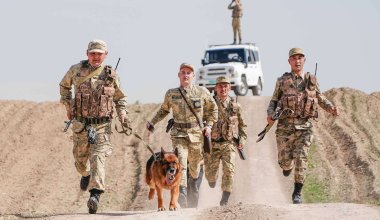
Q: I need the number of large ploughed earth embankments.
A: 2